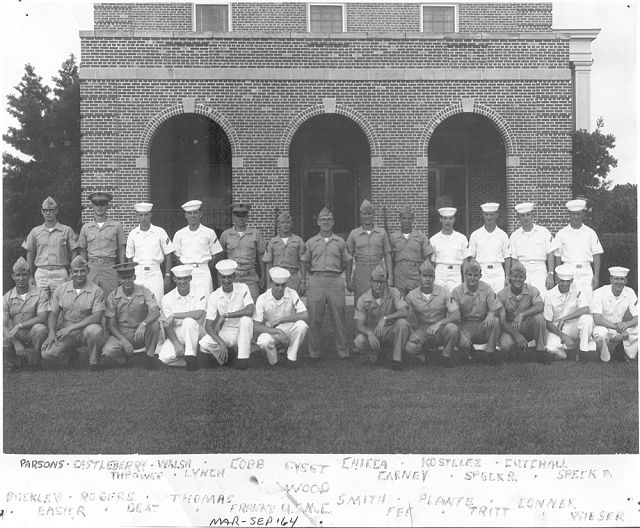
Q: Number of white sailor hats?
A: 11